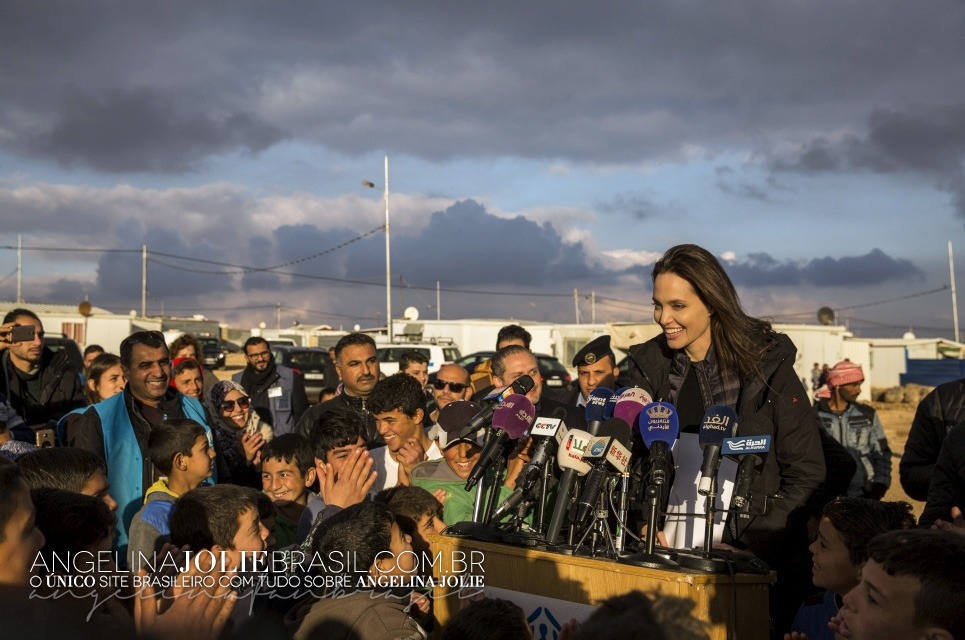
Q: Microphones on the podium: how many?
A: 11